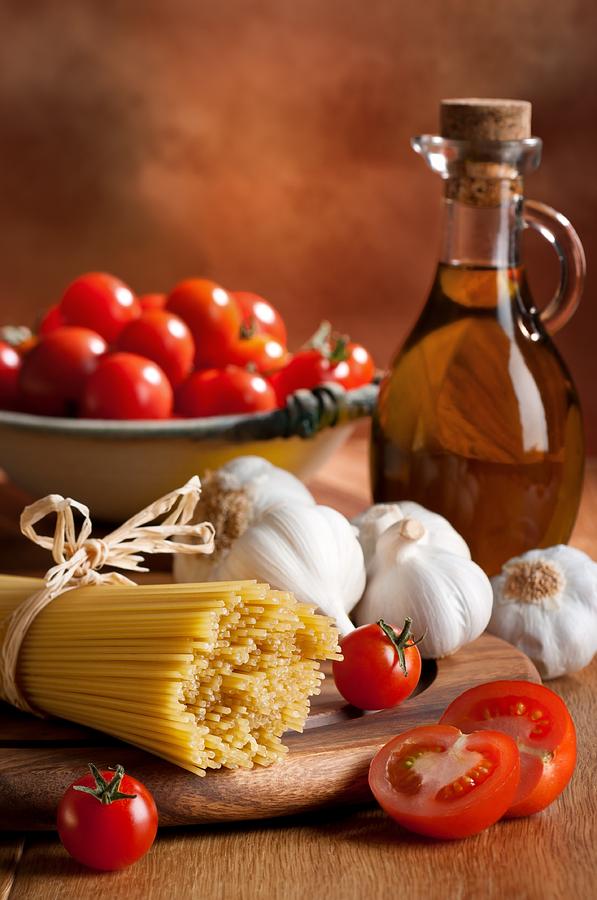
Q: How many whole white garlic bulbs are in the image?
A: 5